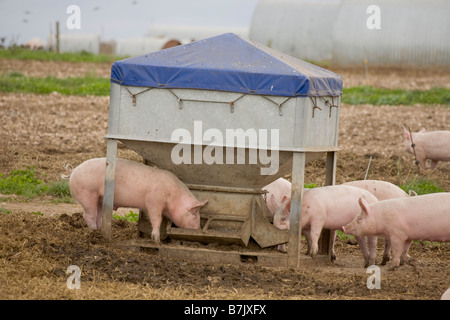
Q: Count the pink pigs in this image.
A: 6